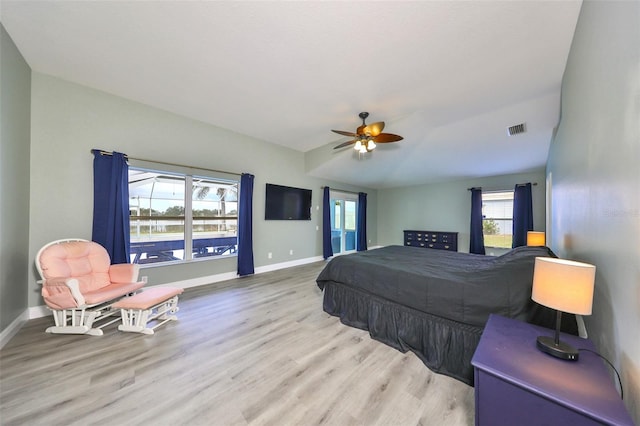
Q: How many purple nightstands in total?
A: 1